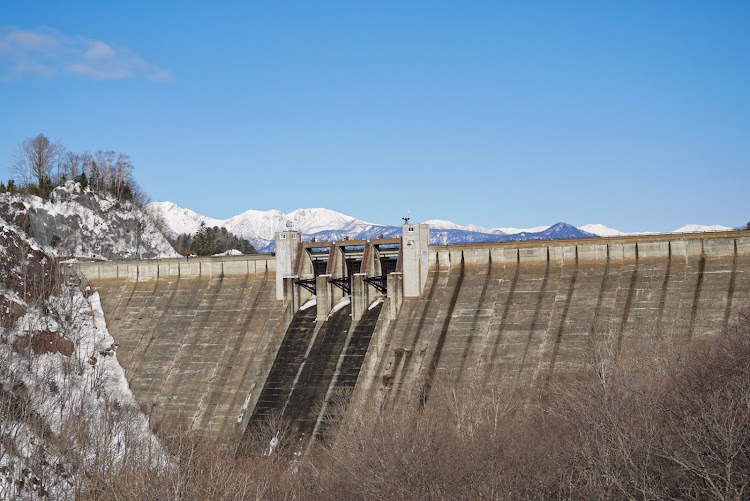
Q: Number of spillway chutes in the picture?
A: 3